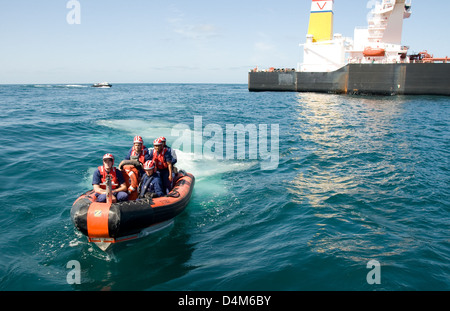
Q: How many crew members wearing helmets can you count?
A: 5